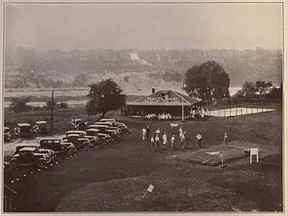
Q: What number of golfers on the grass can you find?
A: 11